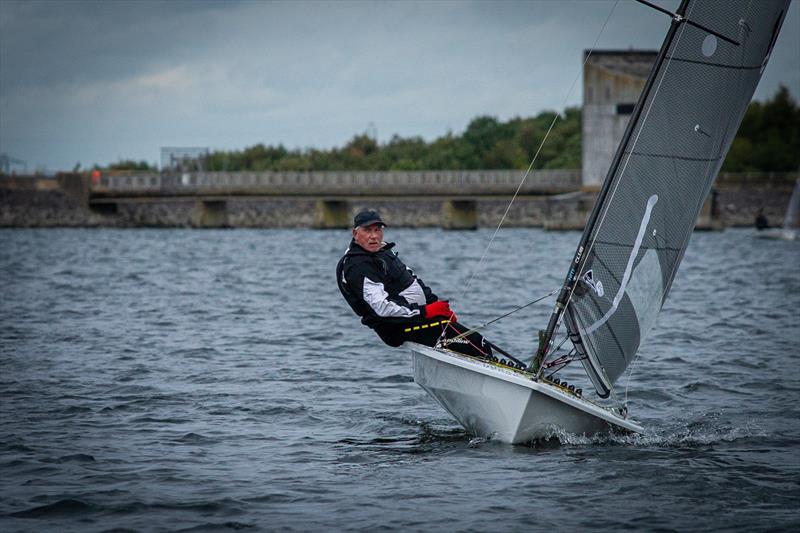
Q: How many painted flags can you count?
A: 0